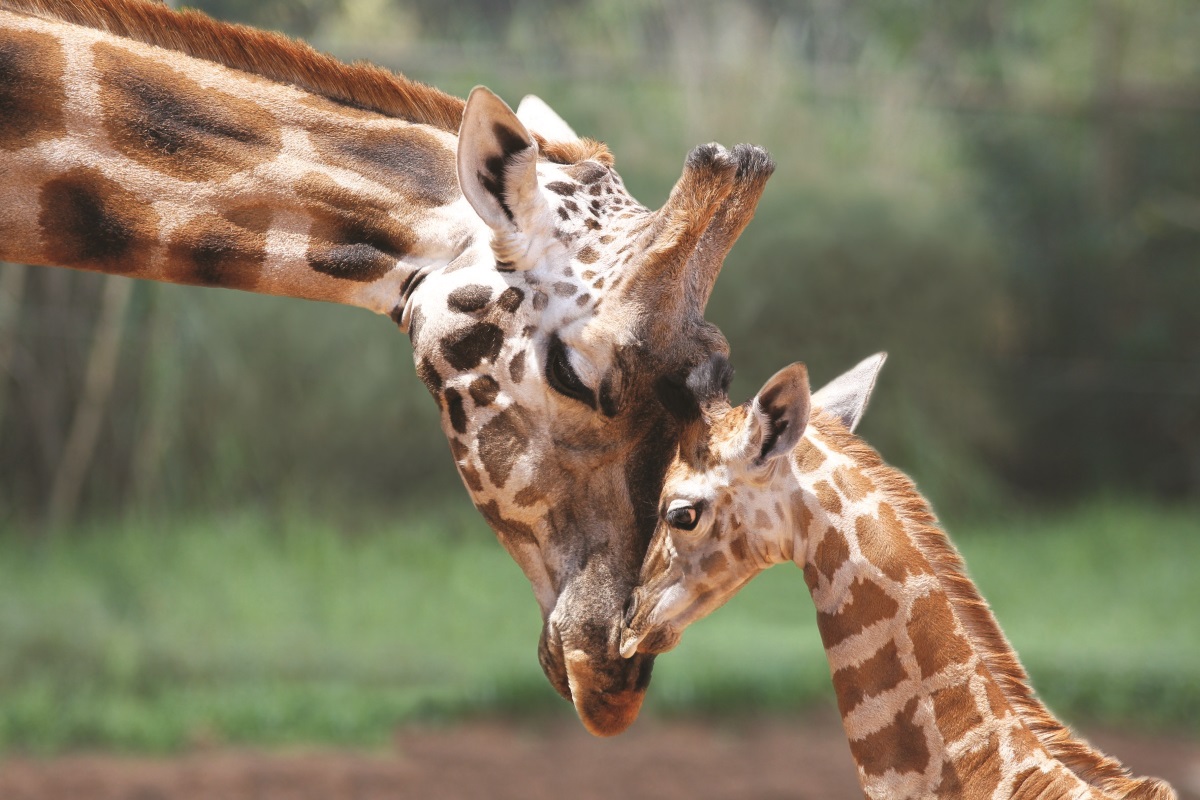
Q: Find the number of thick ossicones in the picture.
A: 2